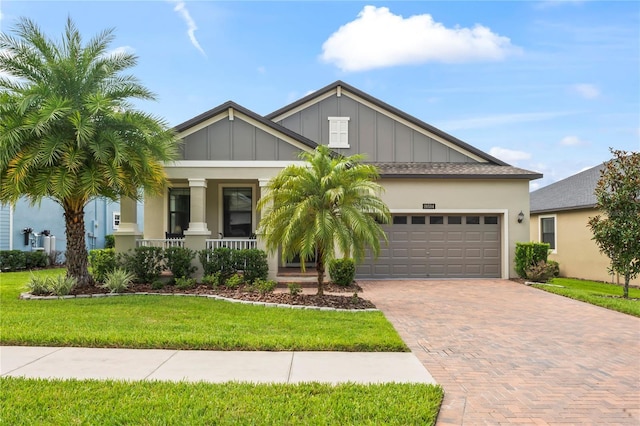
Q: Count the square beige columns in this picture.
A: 3